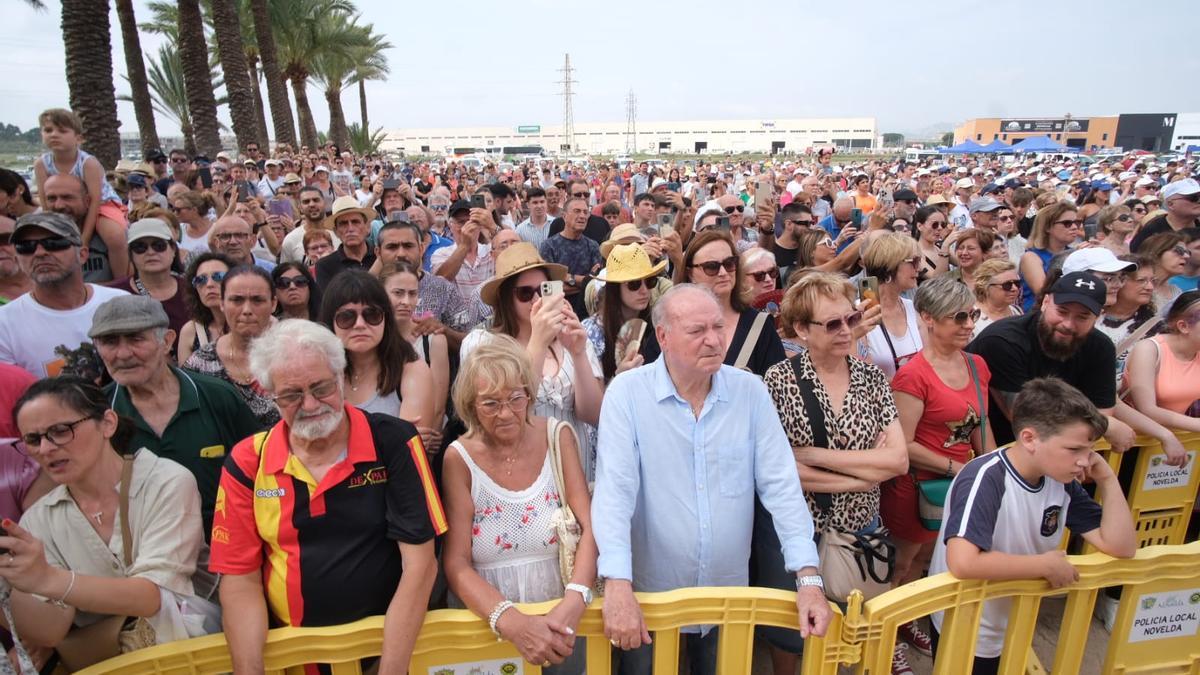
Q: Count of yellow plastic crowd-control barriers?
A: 3